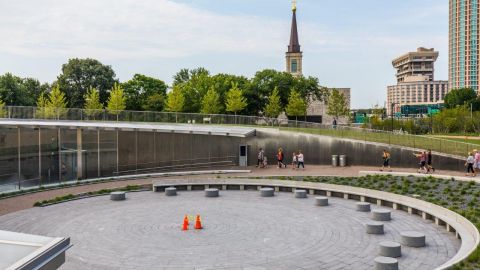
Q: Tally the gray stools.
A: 12